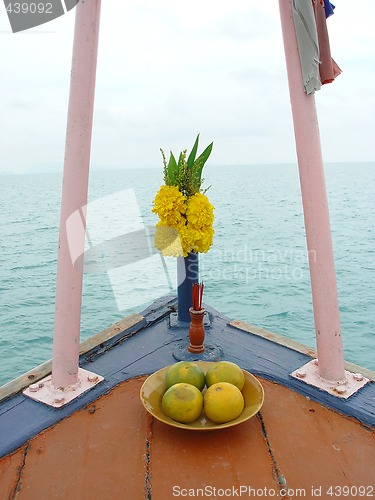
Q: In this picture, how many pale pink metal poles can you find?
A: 2